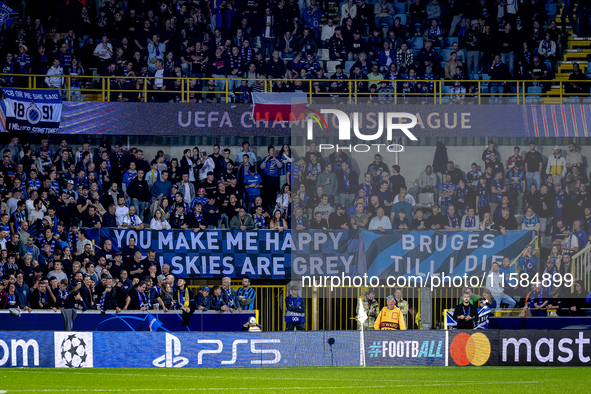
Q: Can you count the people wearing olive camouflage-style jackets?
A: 2